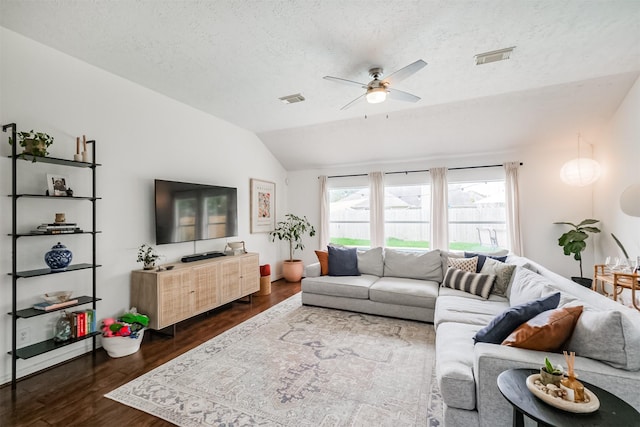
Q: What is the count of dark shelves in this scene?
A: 6